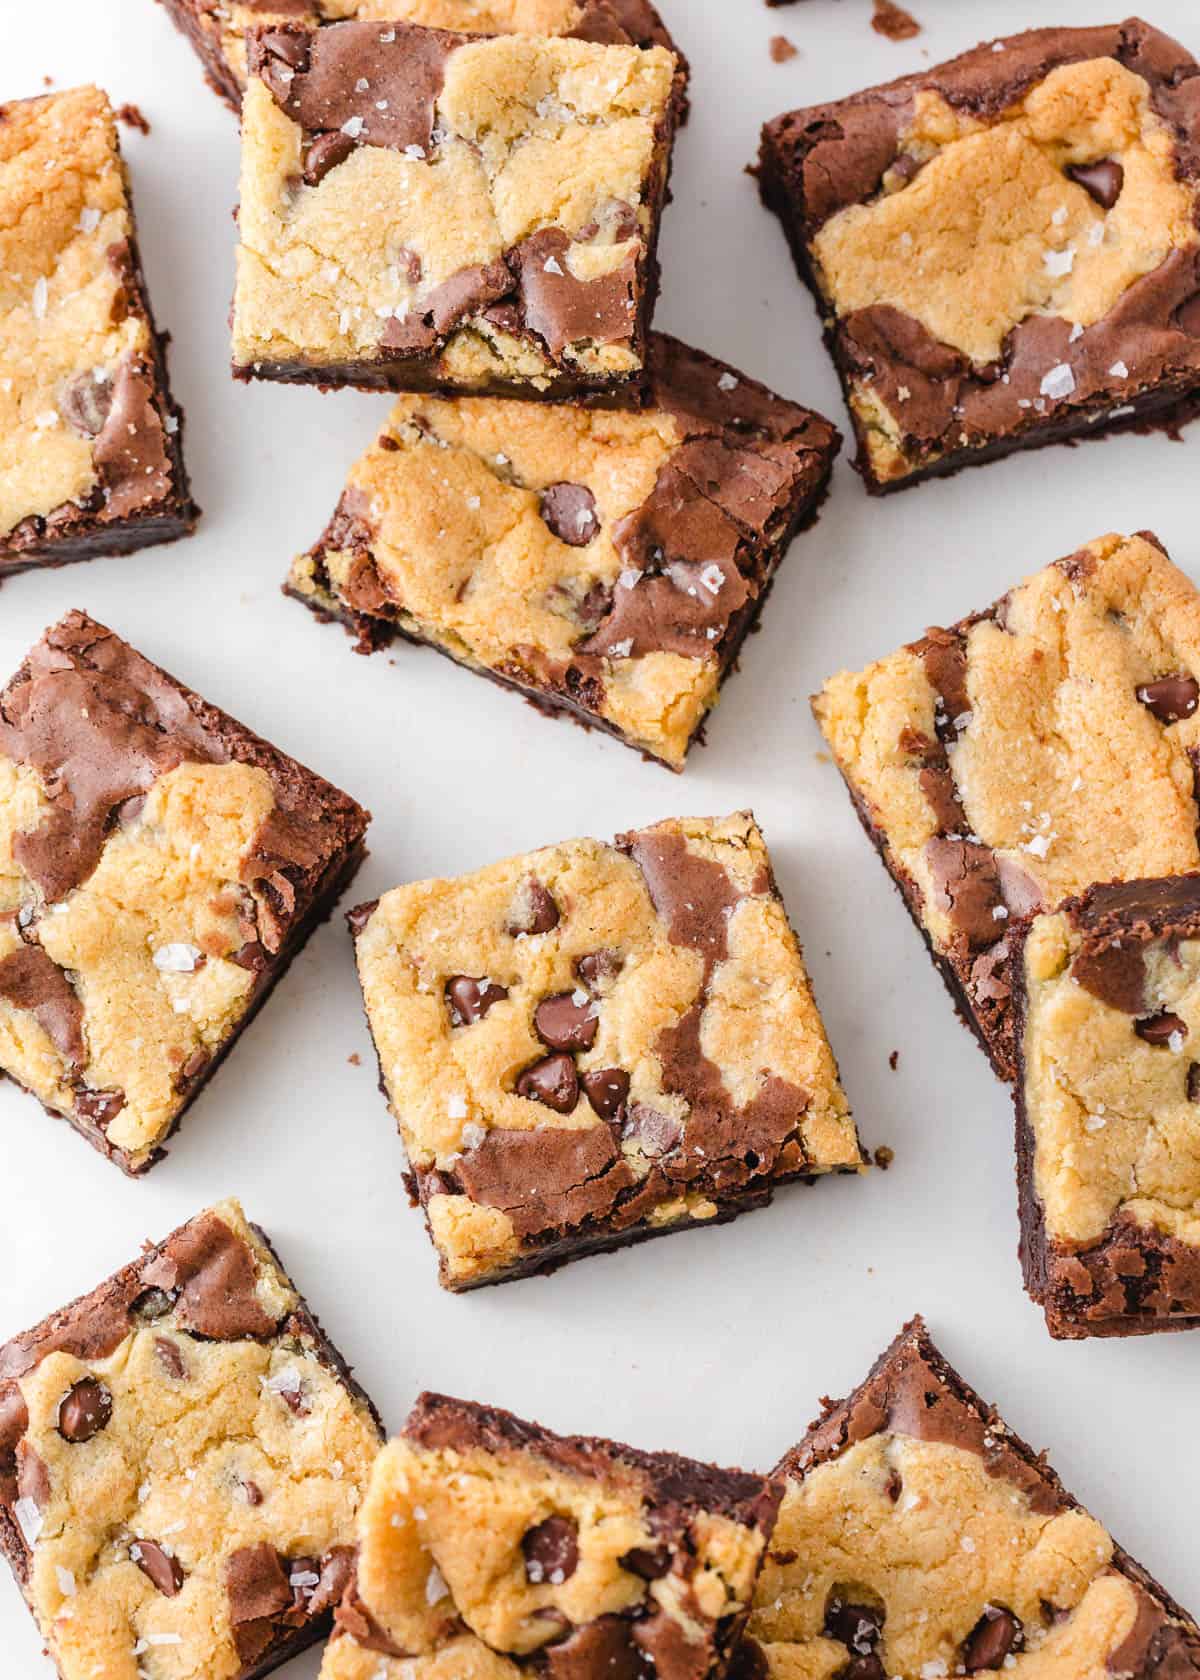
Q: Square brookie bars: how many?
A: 12